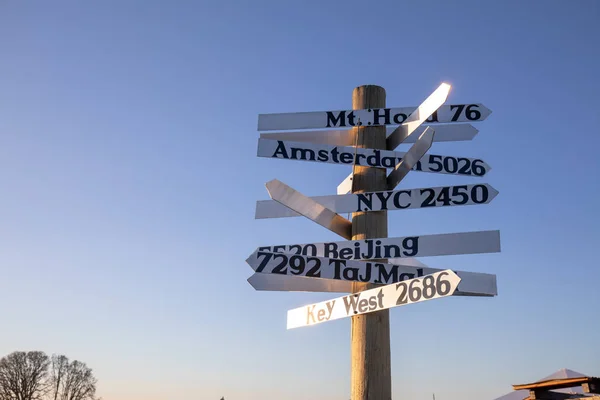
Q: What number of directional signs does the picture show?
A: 11